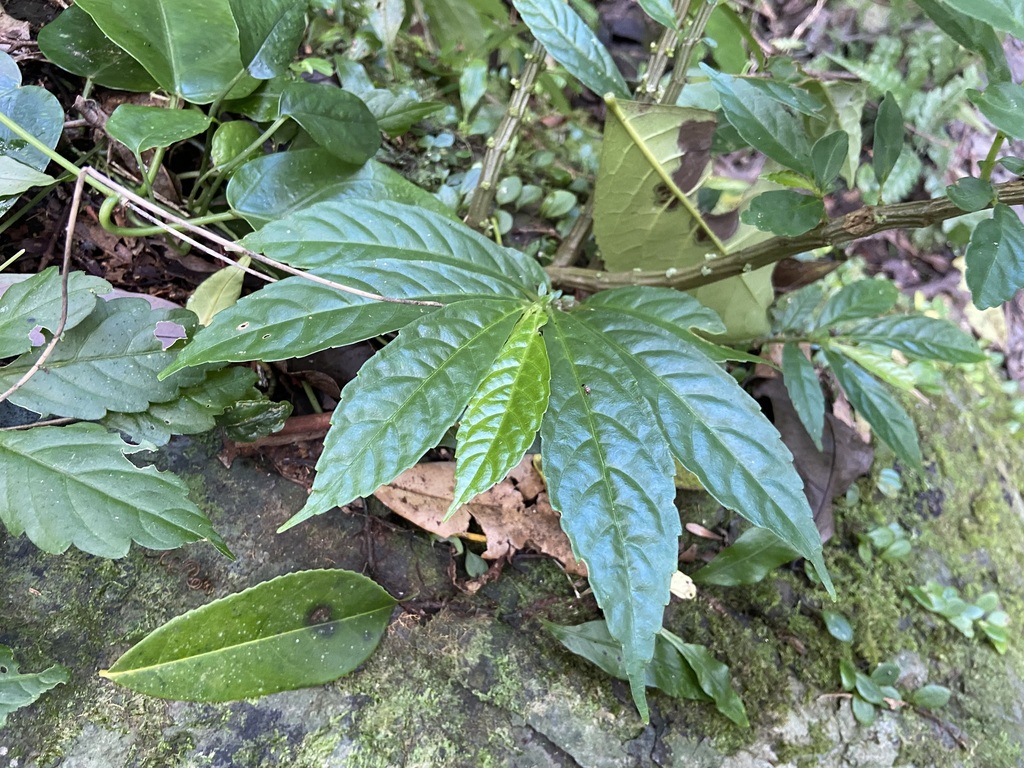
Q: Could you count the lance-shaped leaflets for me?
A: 7